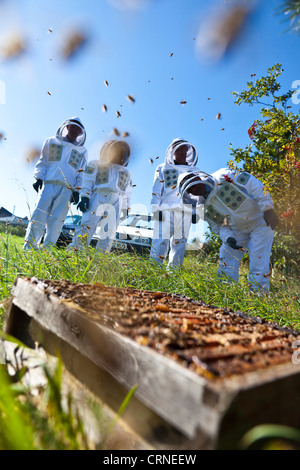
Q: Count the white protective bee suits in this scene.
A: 4